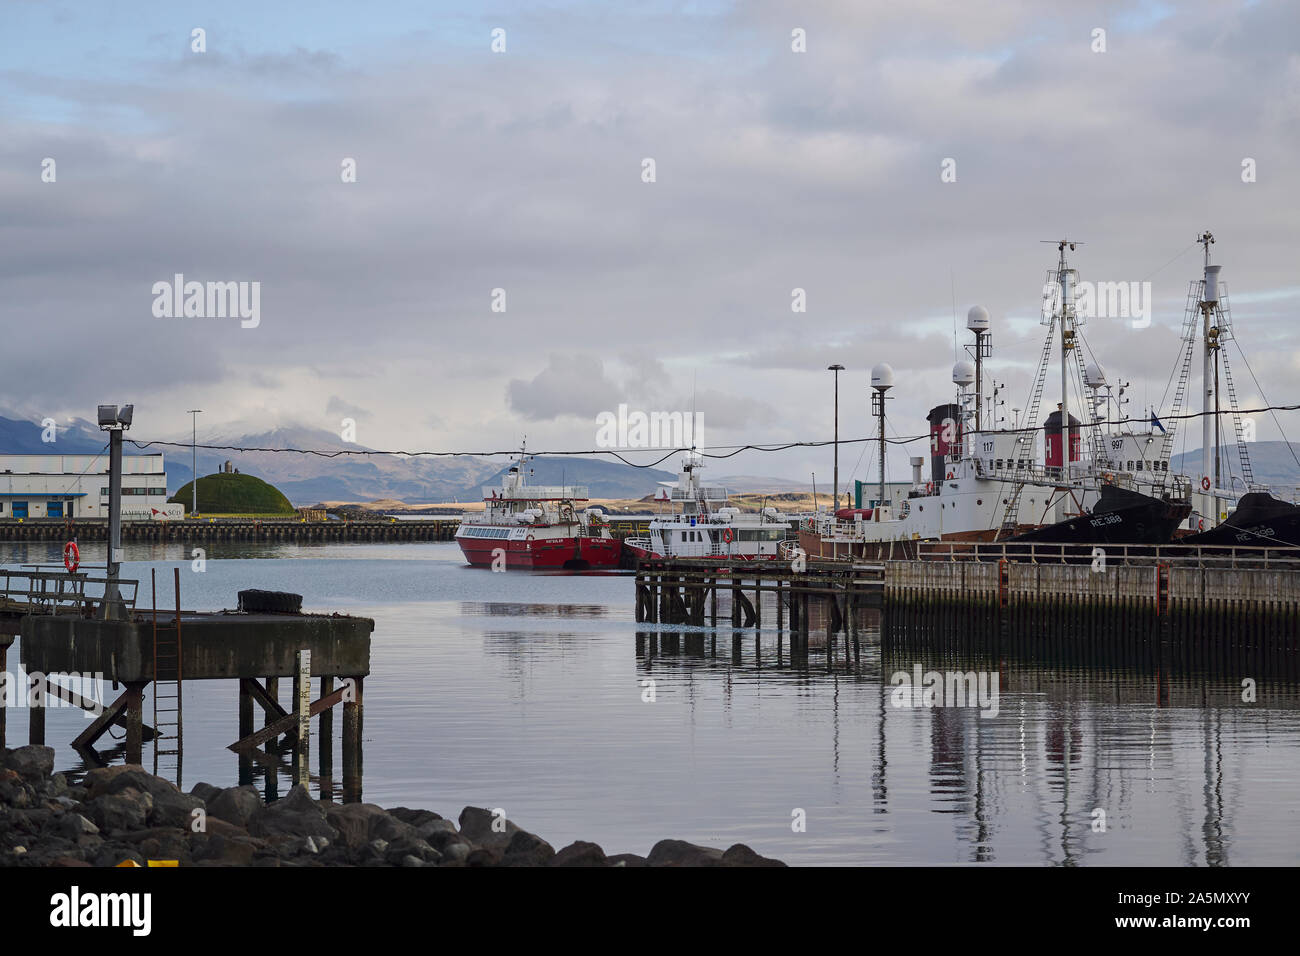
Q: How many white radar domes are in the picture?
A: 4